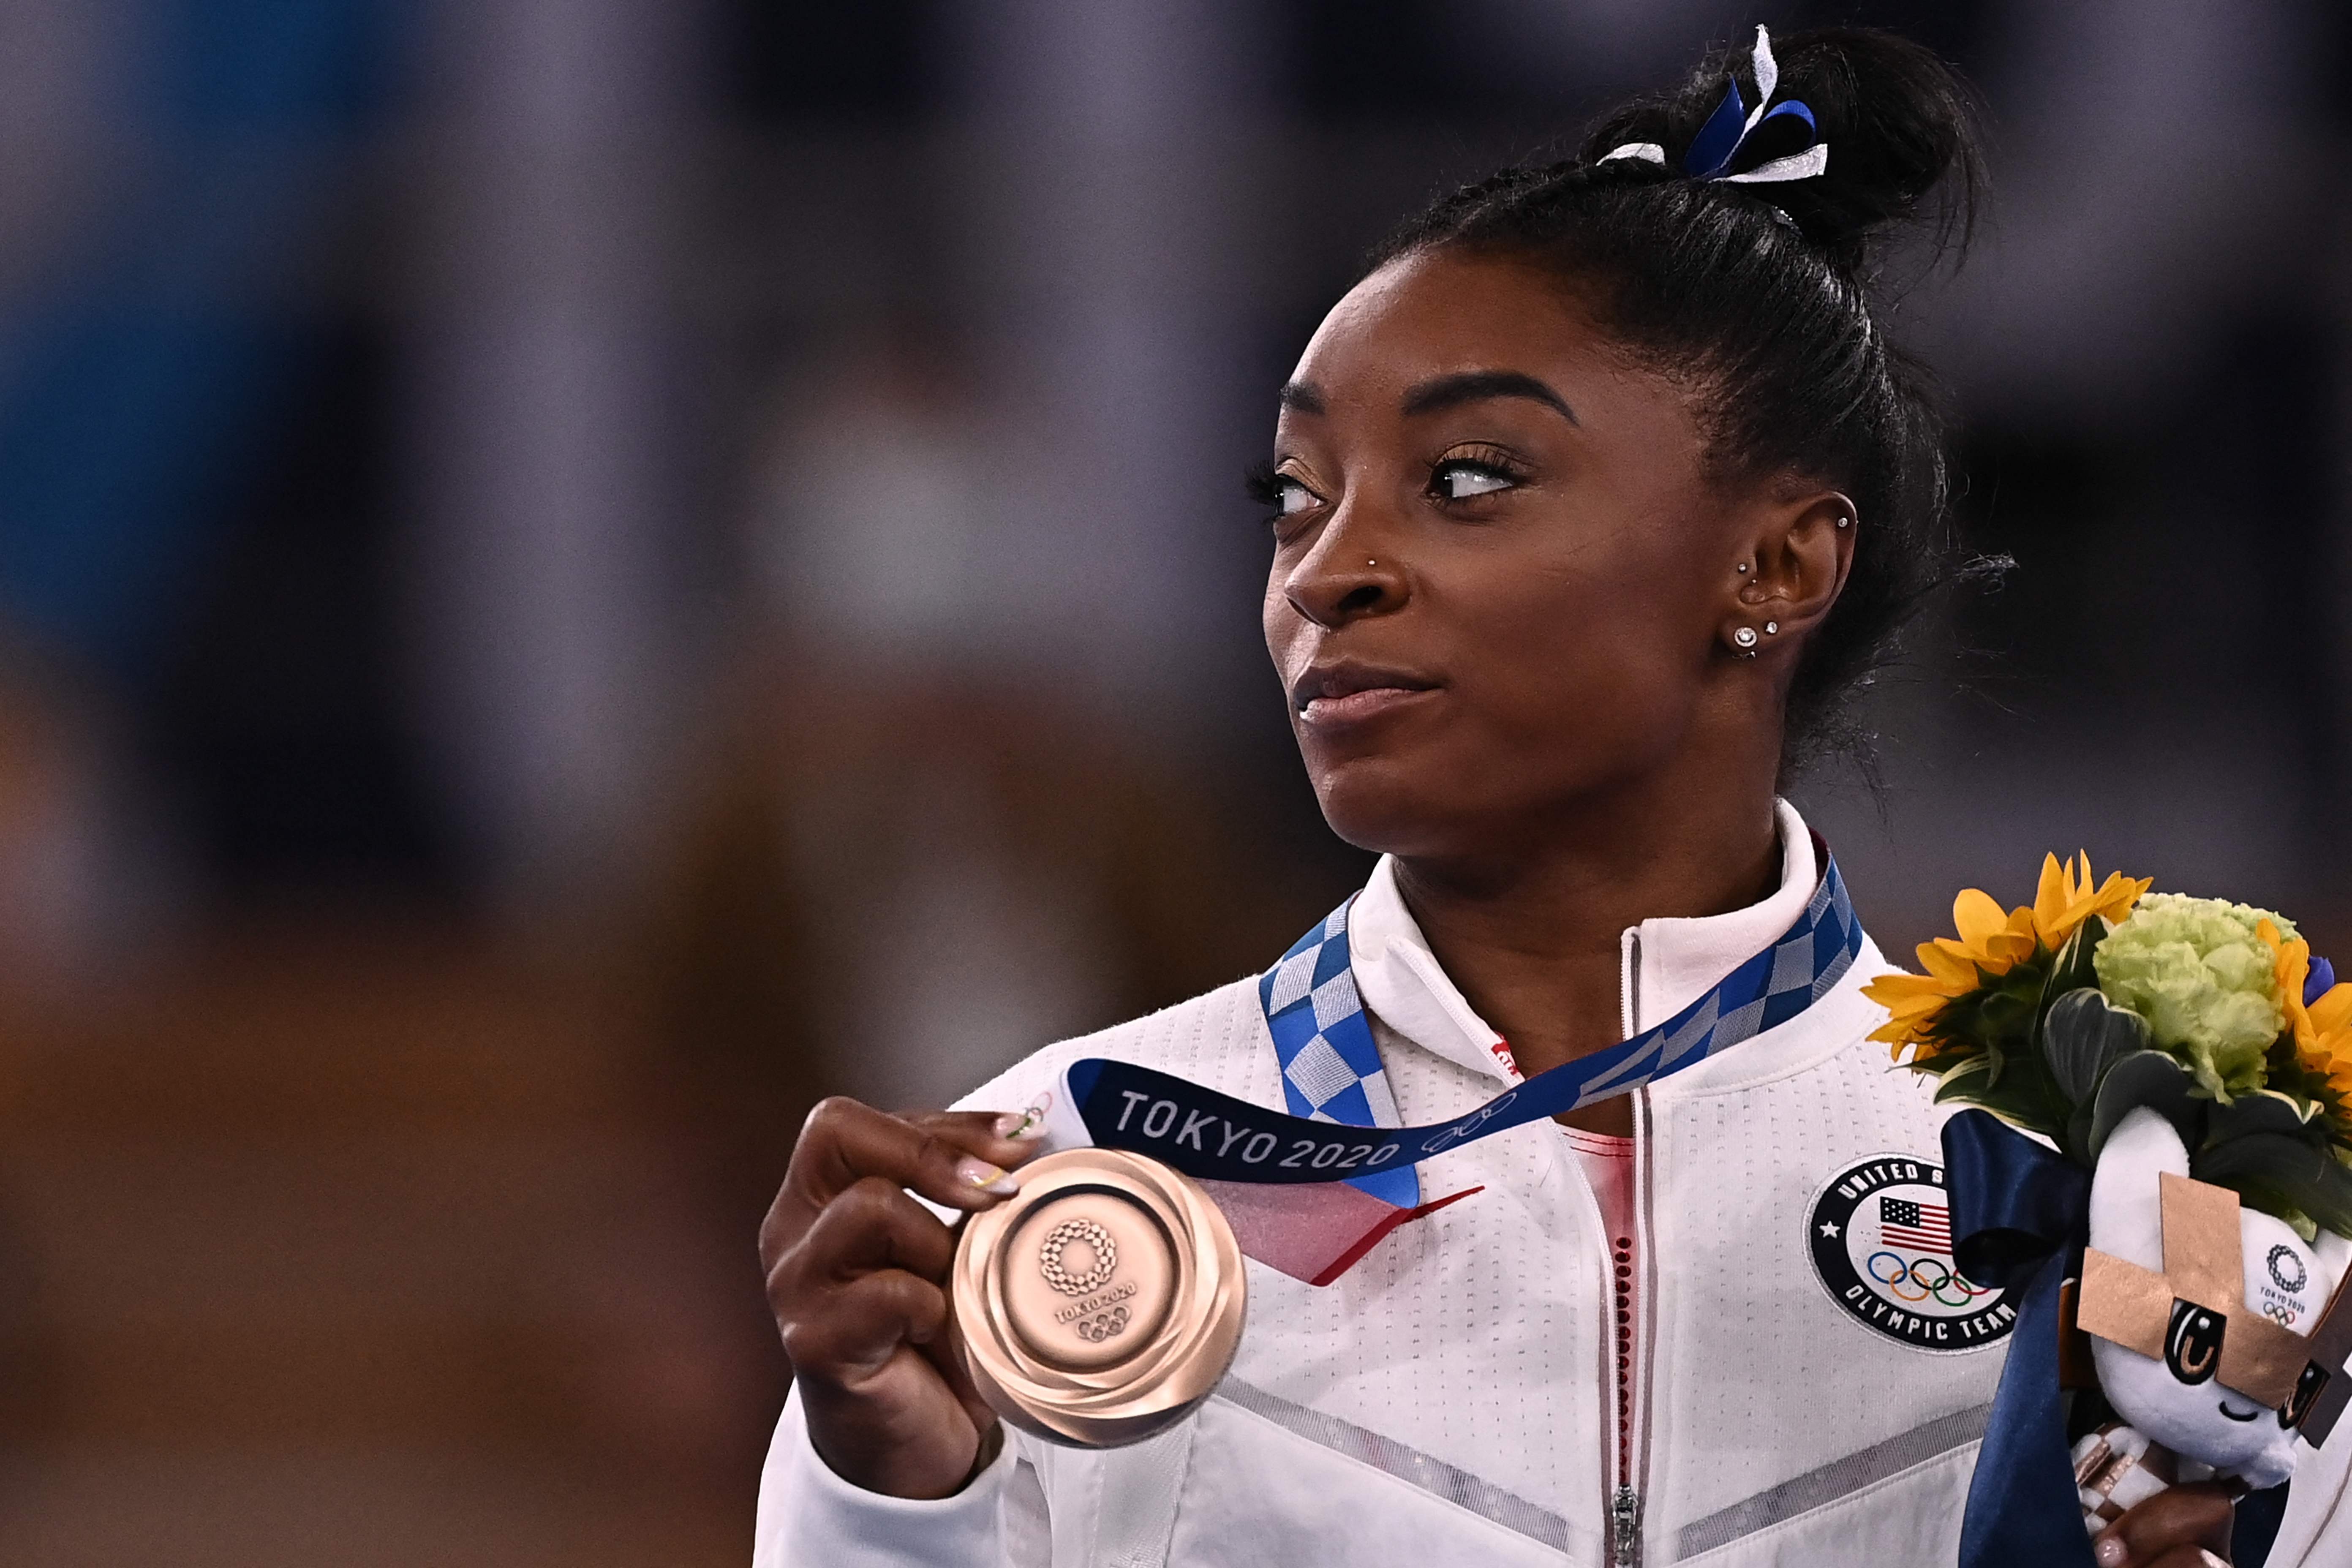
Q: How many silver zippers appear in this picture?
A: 1